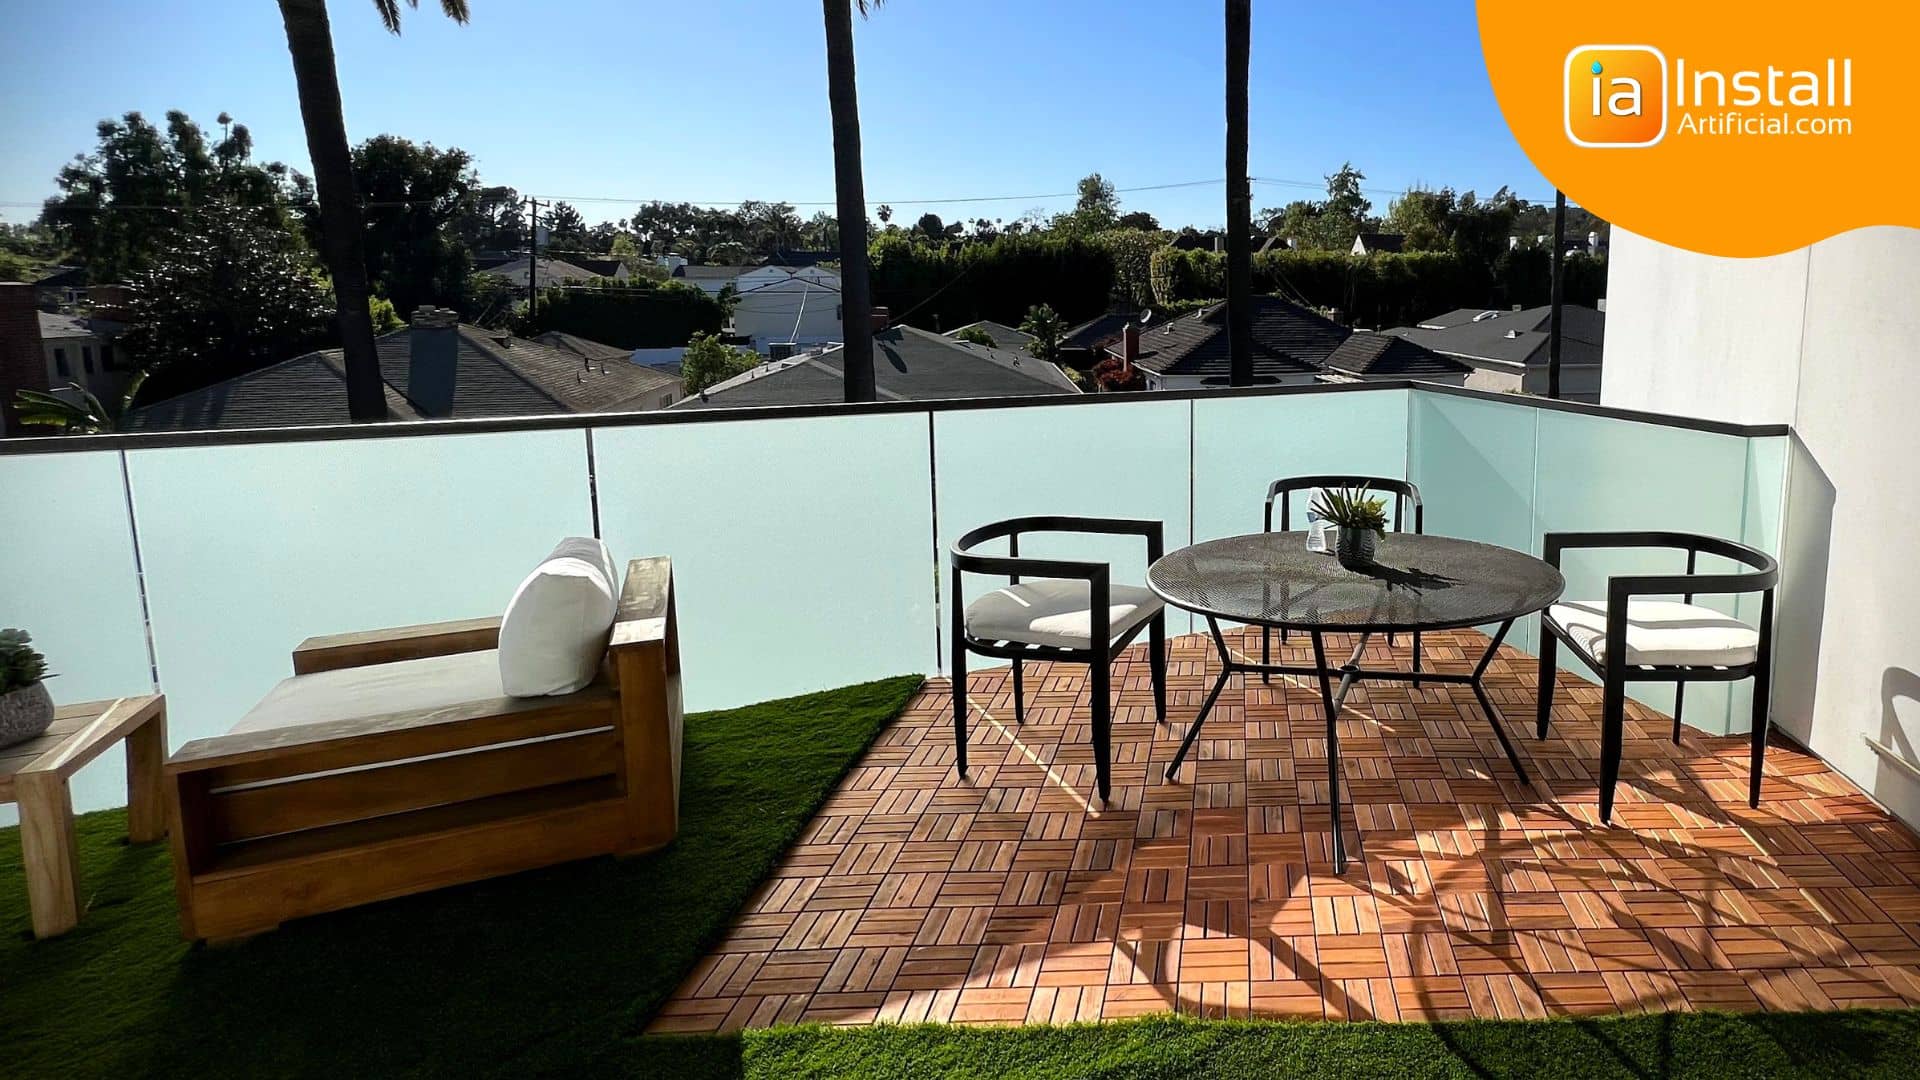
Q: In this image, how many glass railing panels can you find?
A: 8